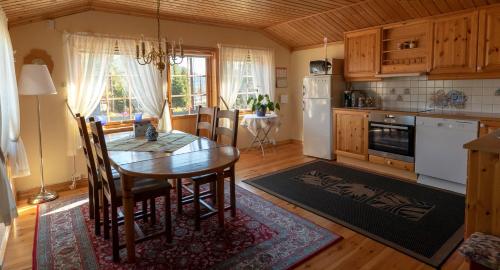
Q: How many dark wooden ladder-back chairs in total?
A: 4